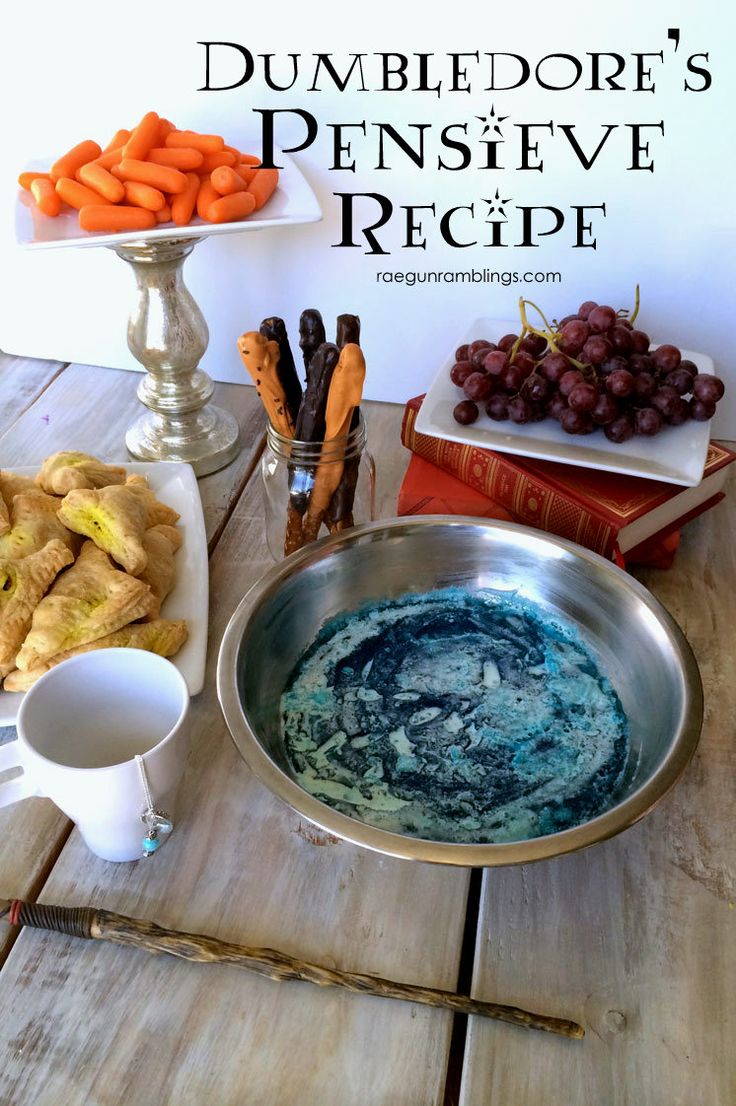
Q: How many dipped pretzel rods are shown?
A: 6